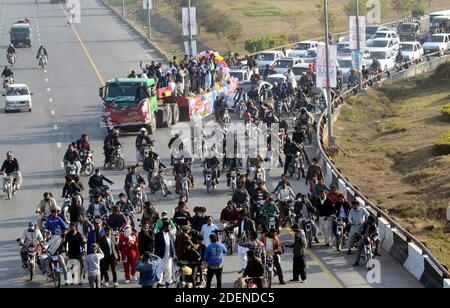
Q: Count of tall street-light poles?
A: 5